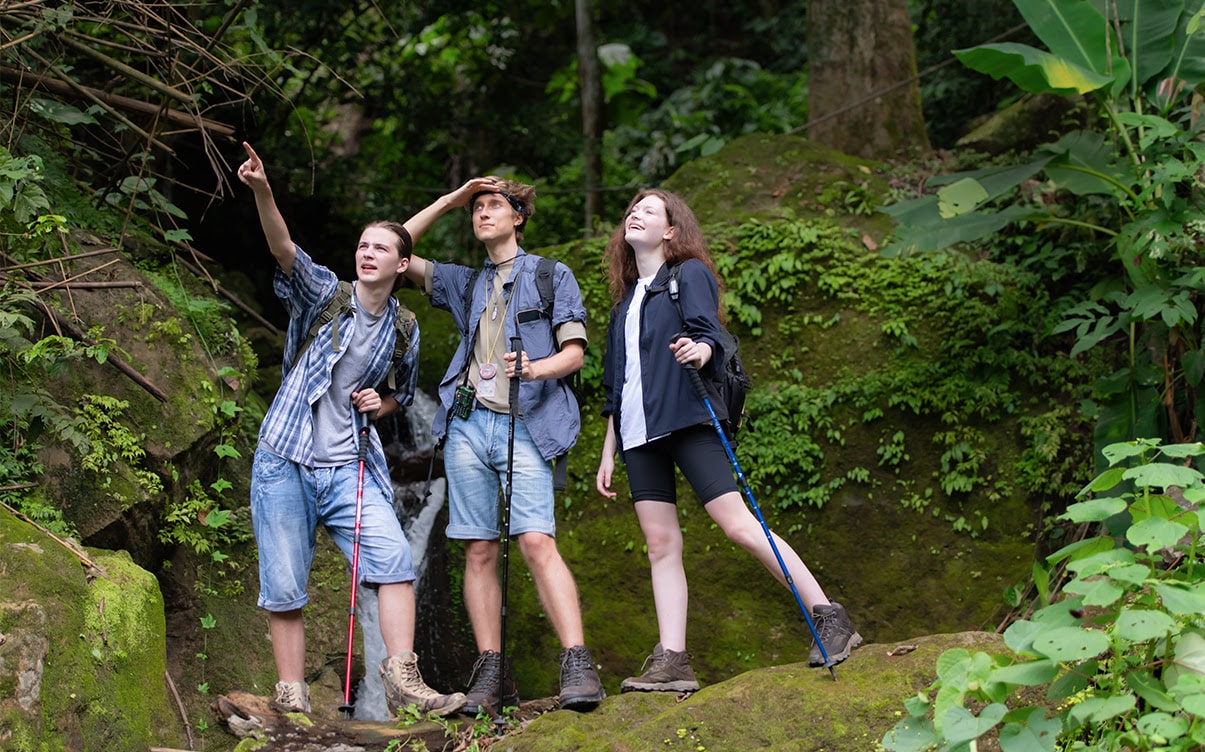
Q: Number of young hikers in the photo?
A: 3